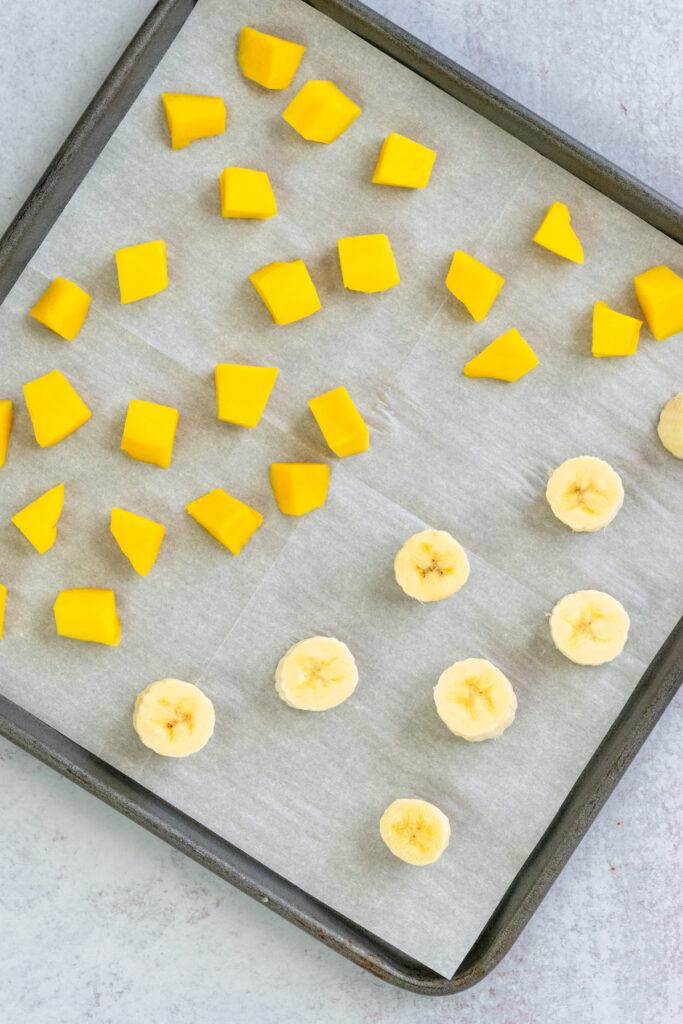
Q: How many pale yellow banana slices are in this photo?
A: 8